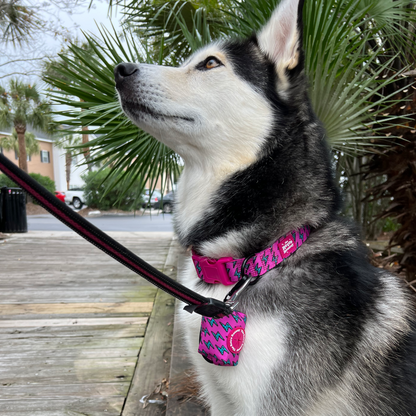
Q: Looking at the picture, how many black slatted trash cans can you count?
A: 1